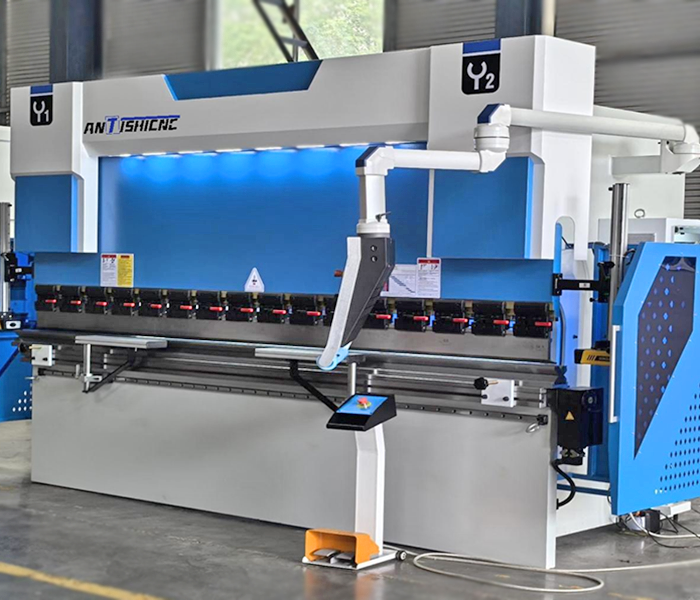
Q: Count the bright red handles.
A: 15